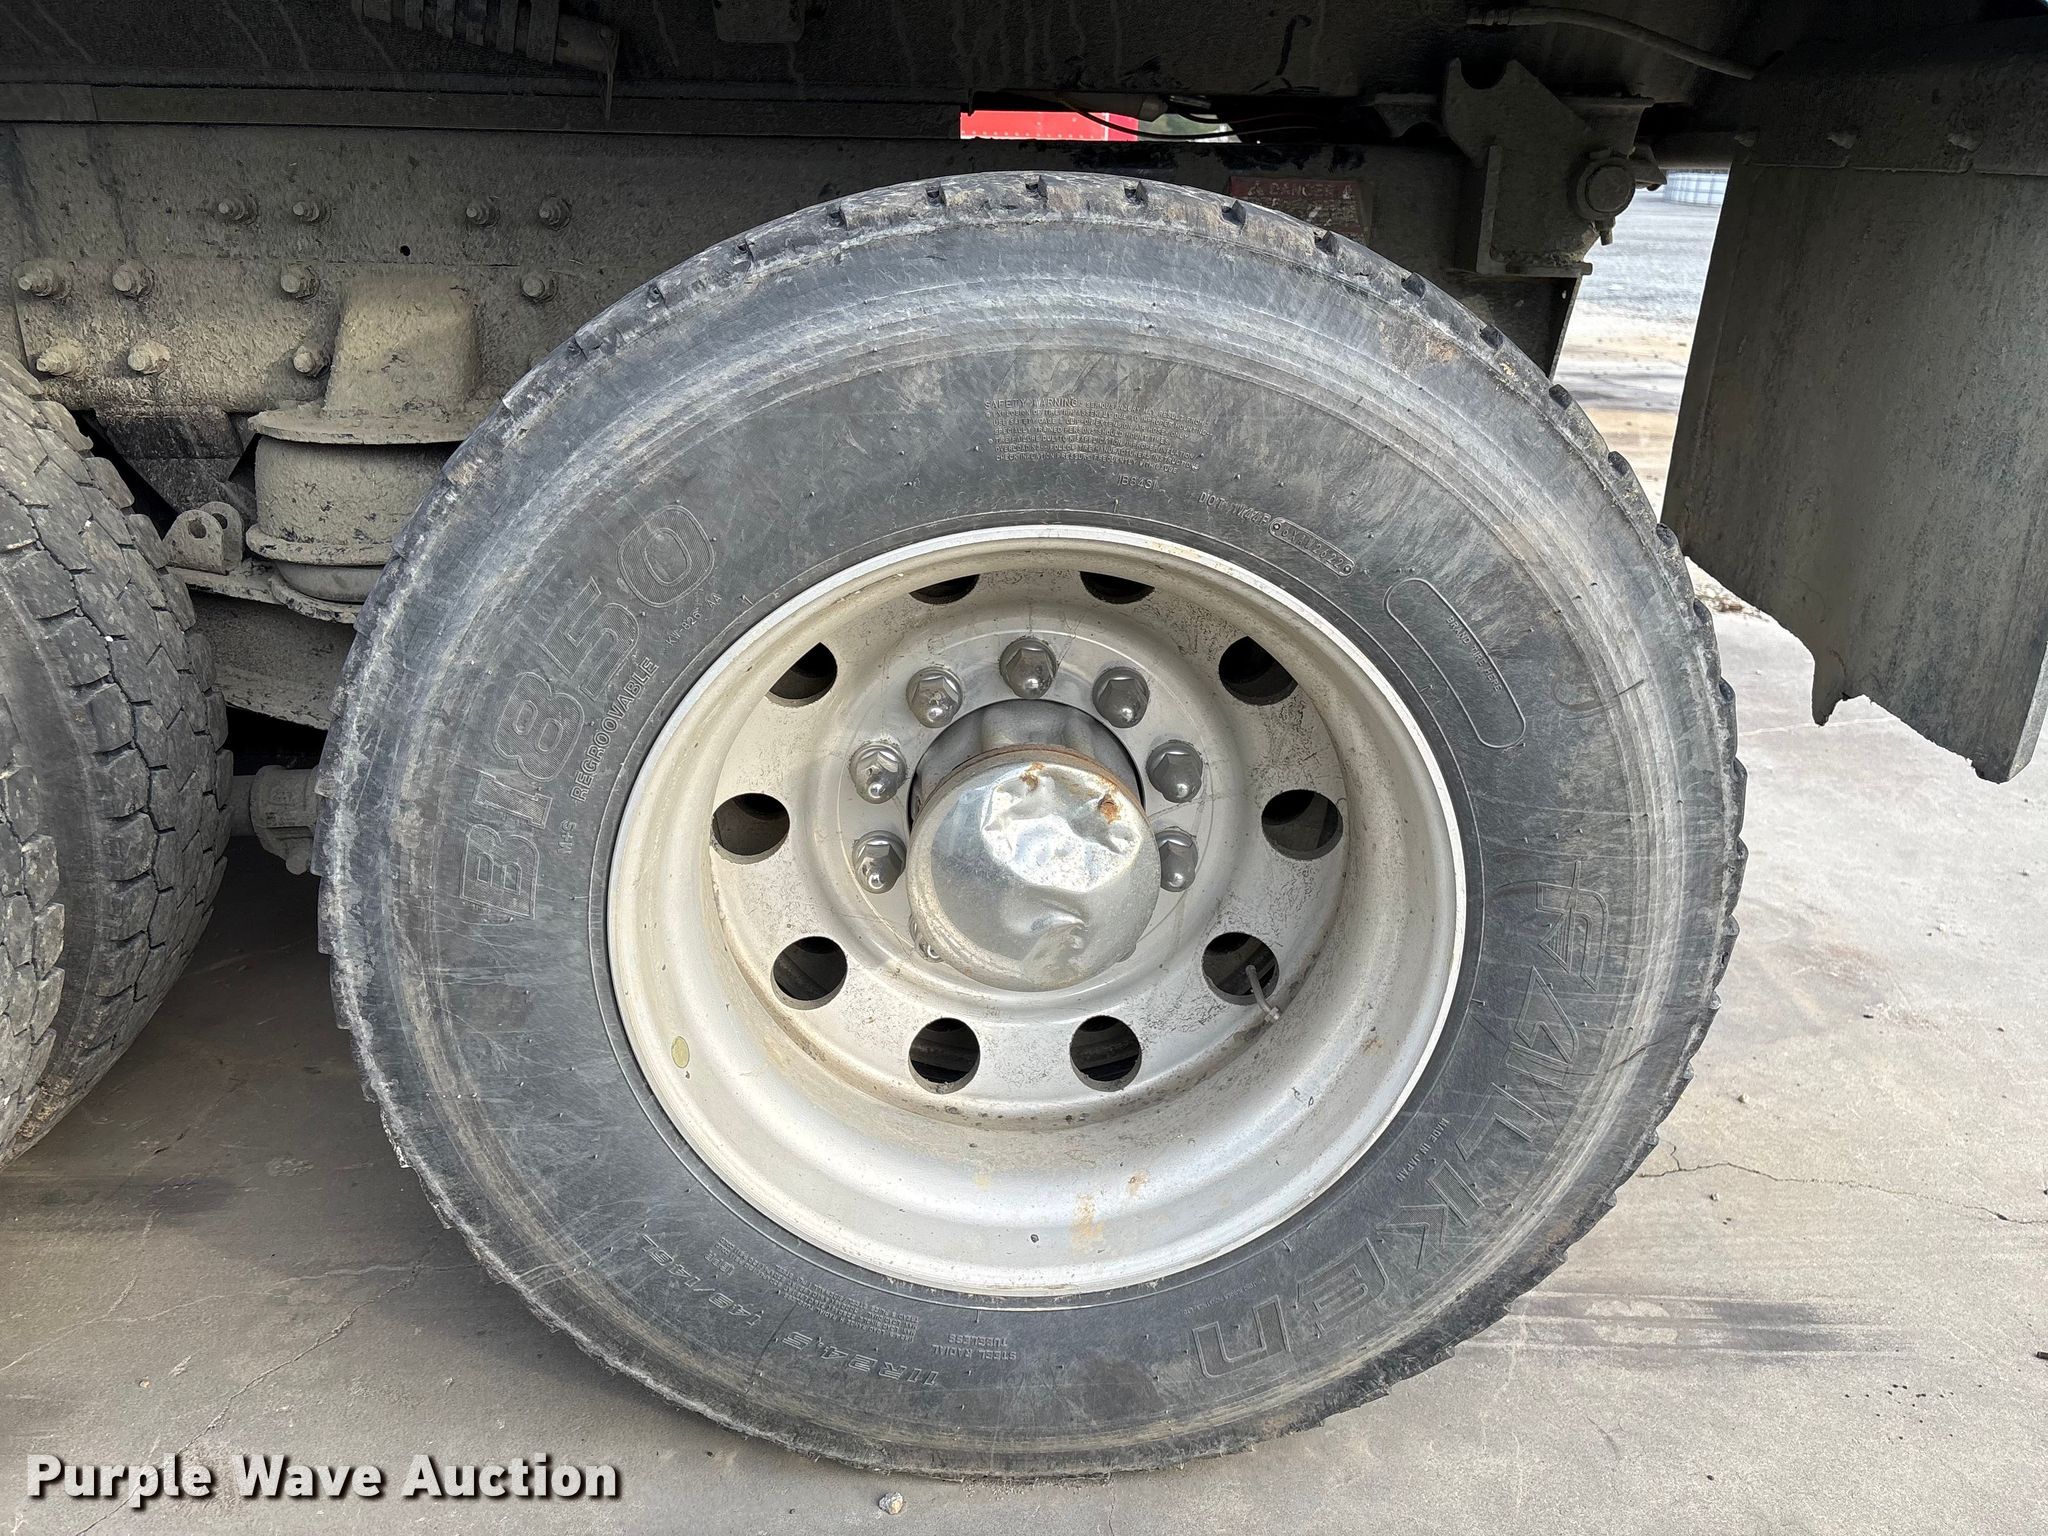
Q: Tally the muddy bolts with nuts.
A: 11